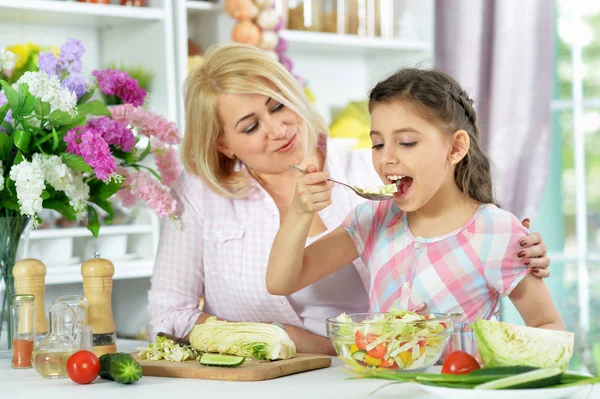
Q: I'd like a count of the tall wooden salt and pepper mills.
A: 2